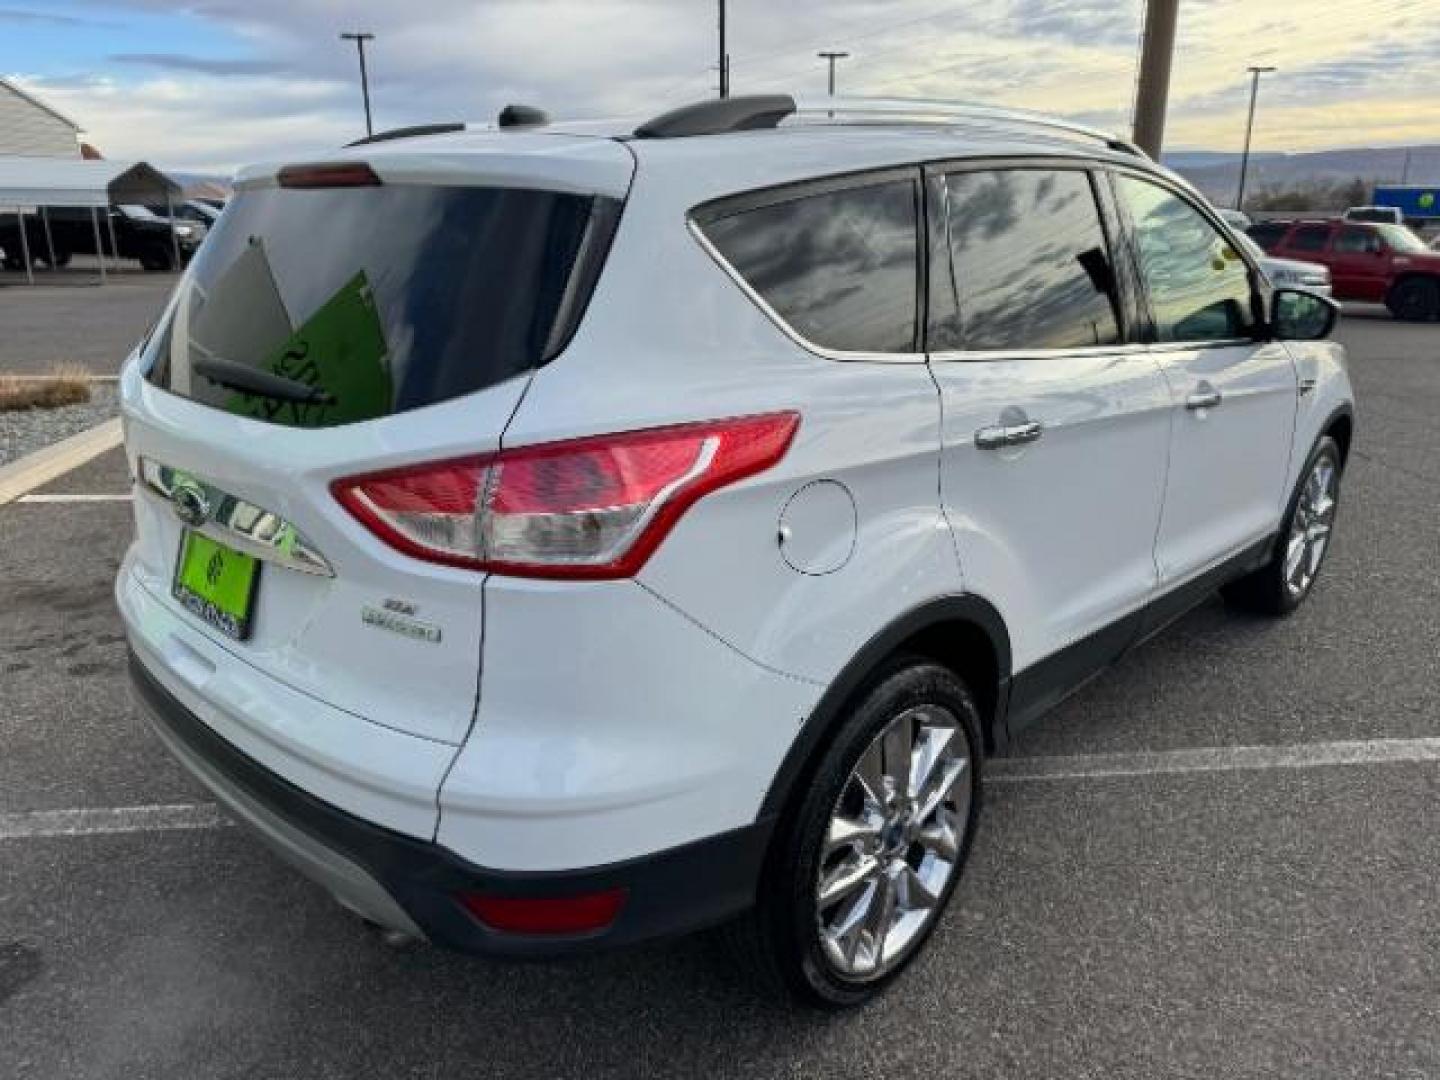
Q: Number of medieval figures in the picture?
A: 0